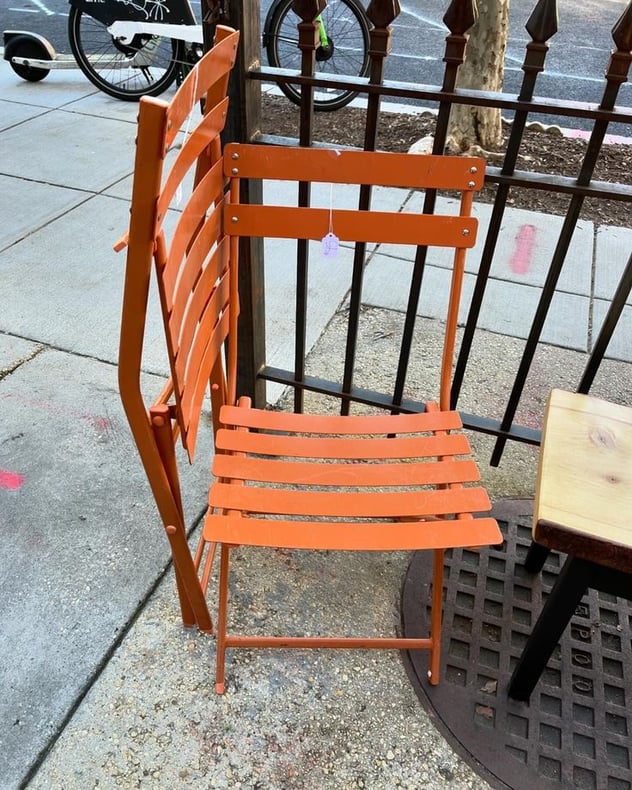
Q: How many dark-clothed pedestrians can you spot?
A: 0